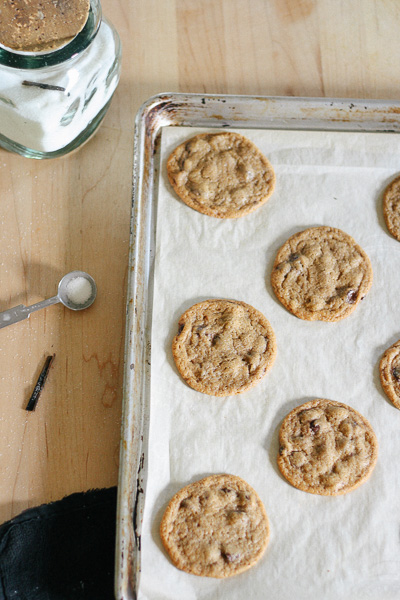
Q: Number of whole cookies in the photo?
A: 5